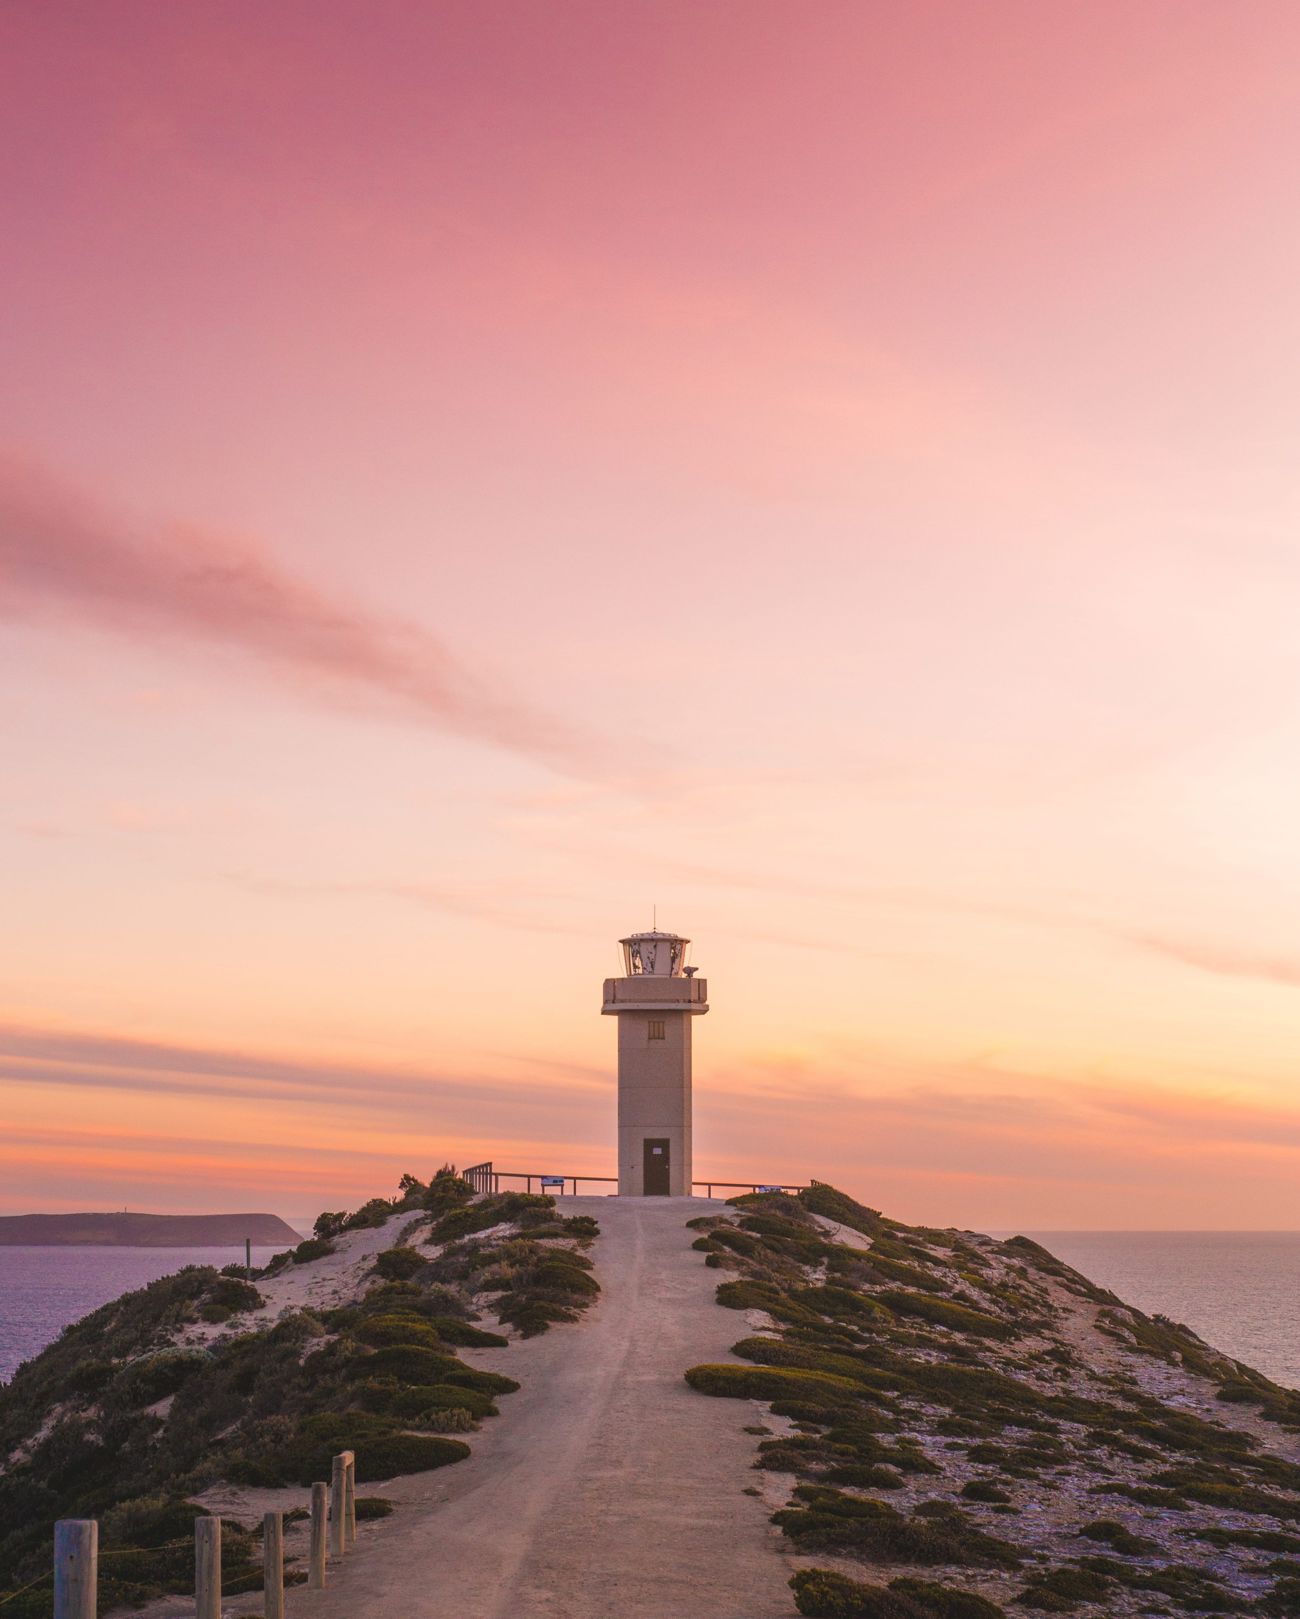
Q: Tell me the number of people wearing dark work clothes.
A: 0